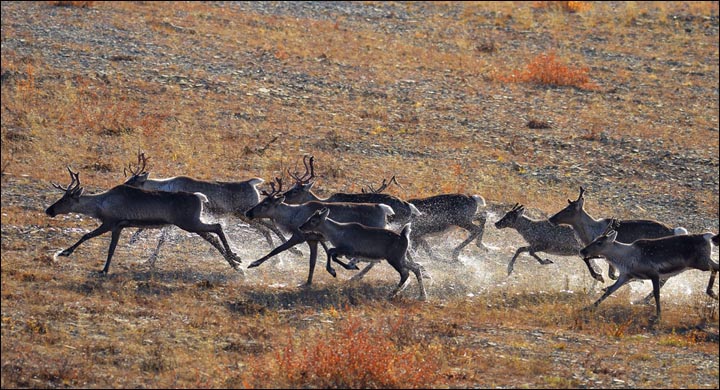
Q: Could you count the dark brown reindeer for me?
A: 9